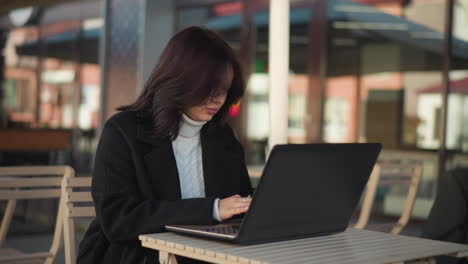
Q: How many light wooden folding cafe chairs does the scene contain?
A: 3